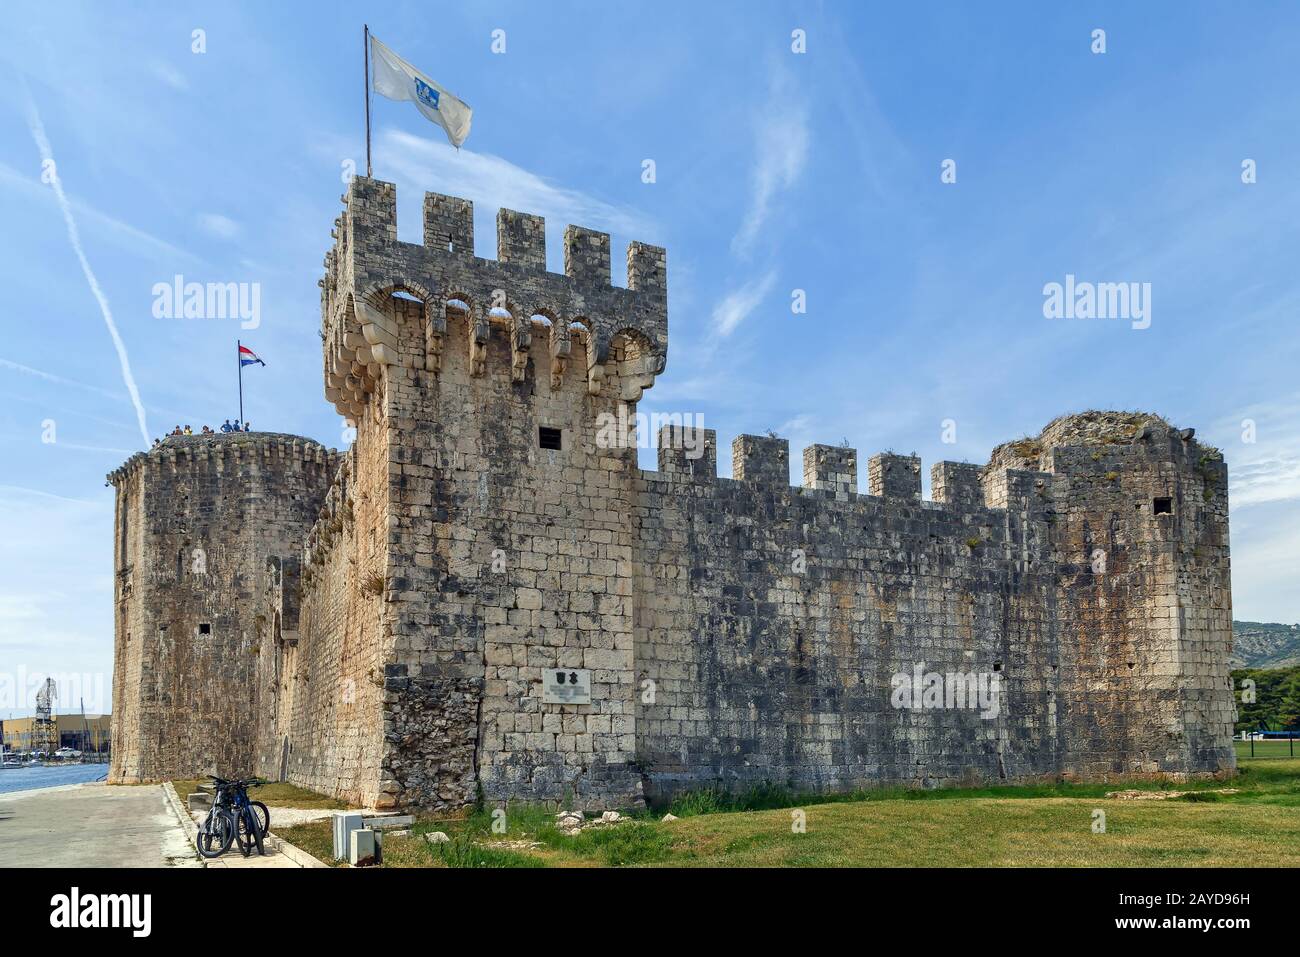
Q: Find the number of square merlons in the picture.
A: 11